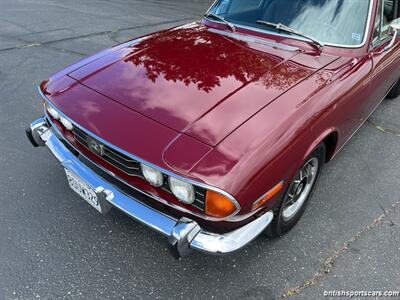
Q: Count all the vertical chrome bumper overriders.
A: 2